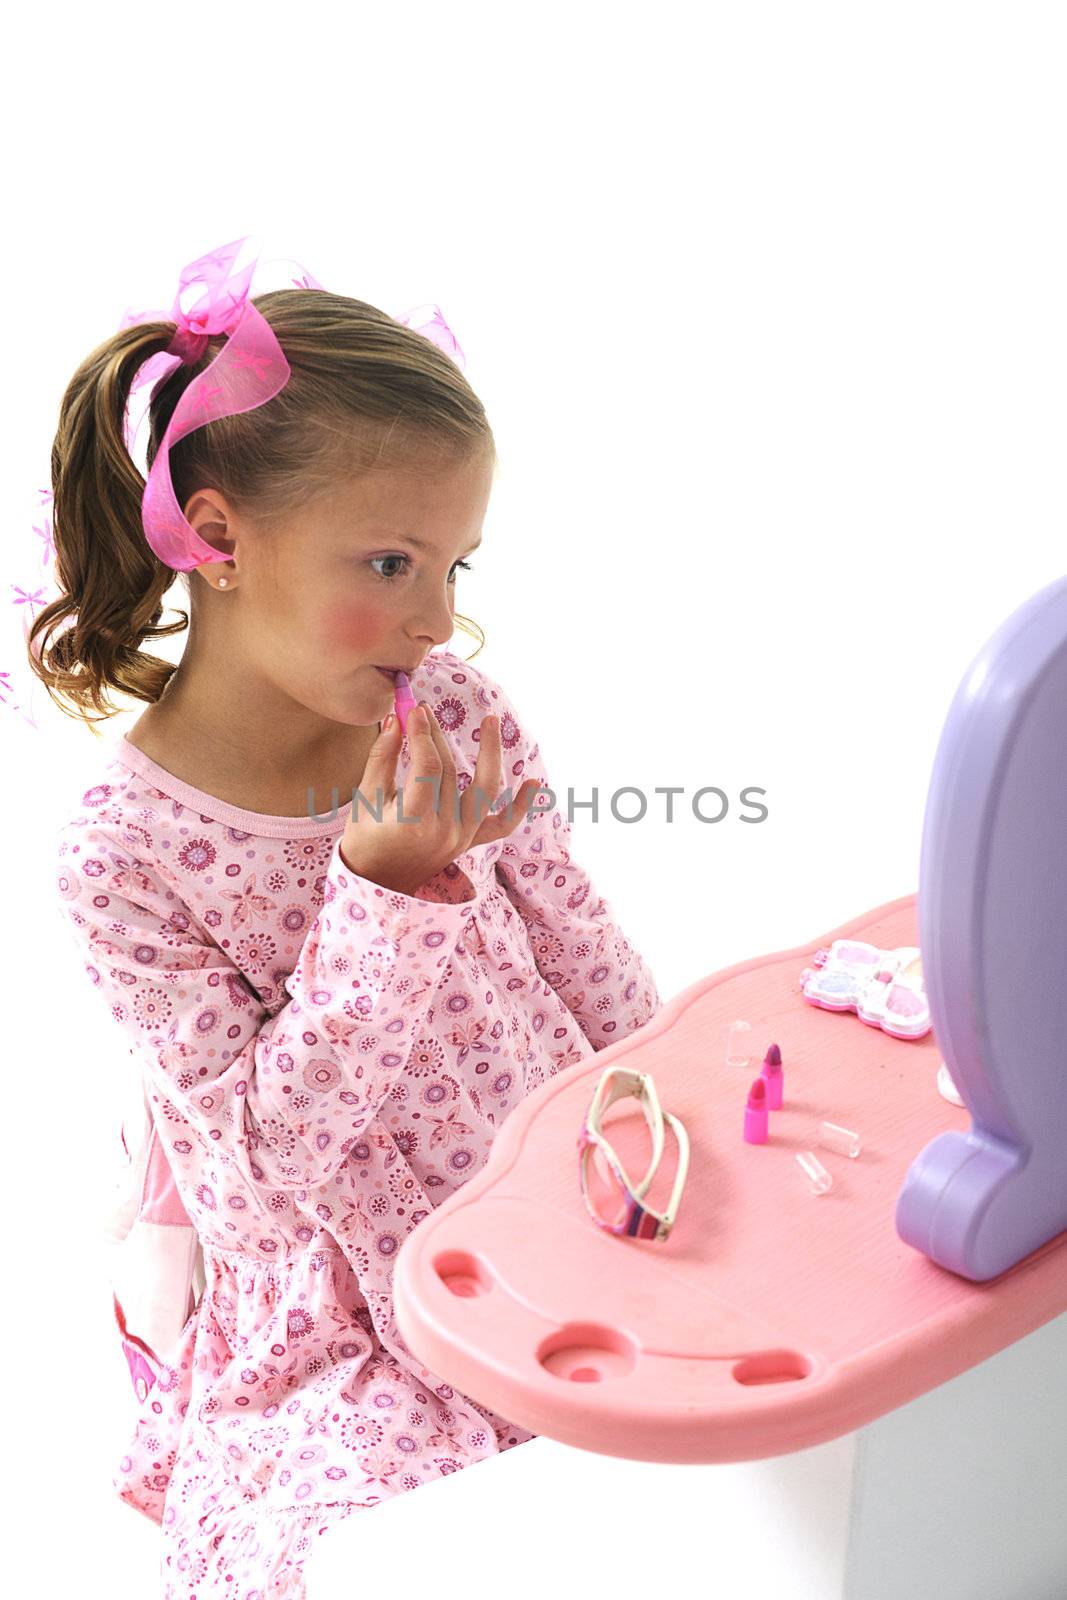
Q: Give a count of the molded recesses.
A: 3